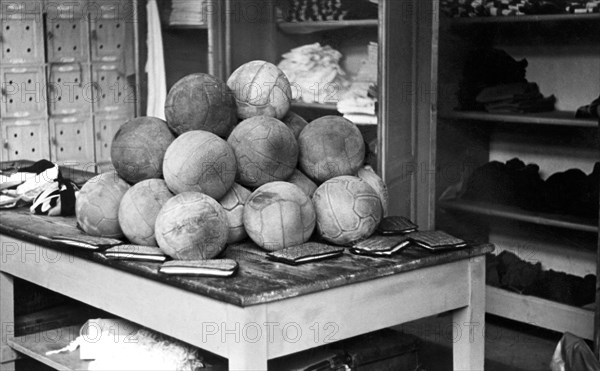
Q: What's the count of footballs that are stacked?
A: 15